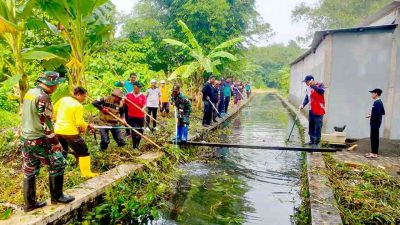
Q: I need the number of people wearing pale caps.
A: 2